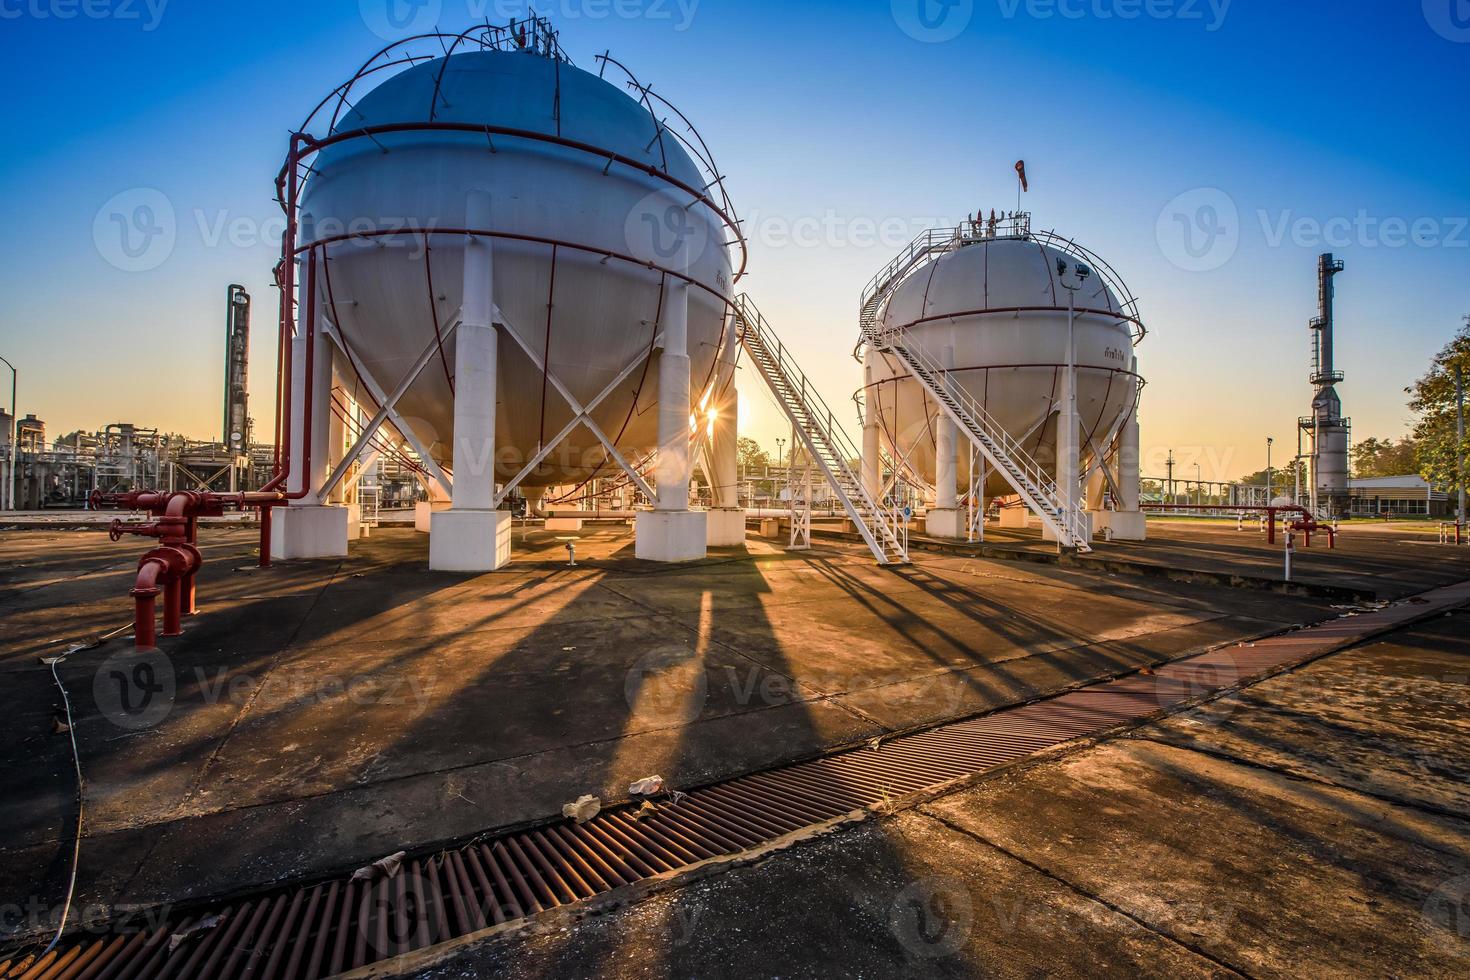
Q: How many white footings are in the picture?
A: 12